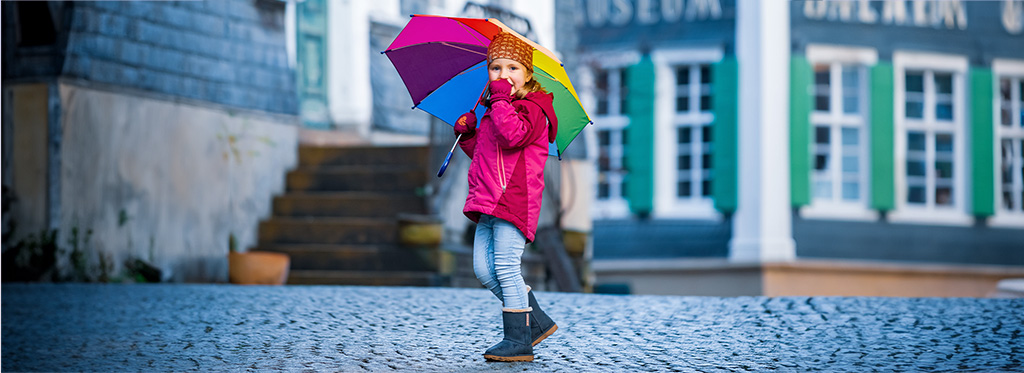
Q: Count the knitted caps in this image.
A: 1